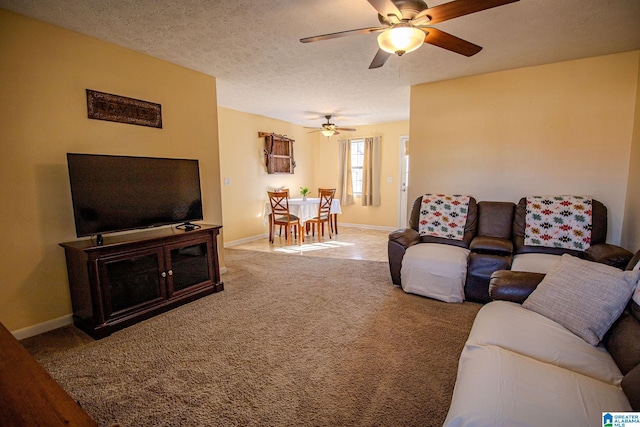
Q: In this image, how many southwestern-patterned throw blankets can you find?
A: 2